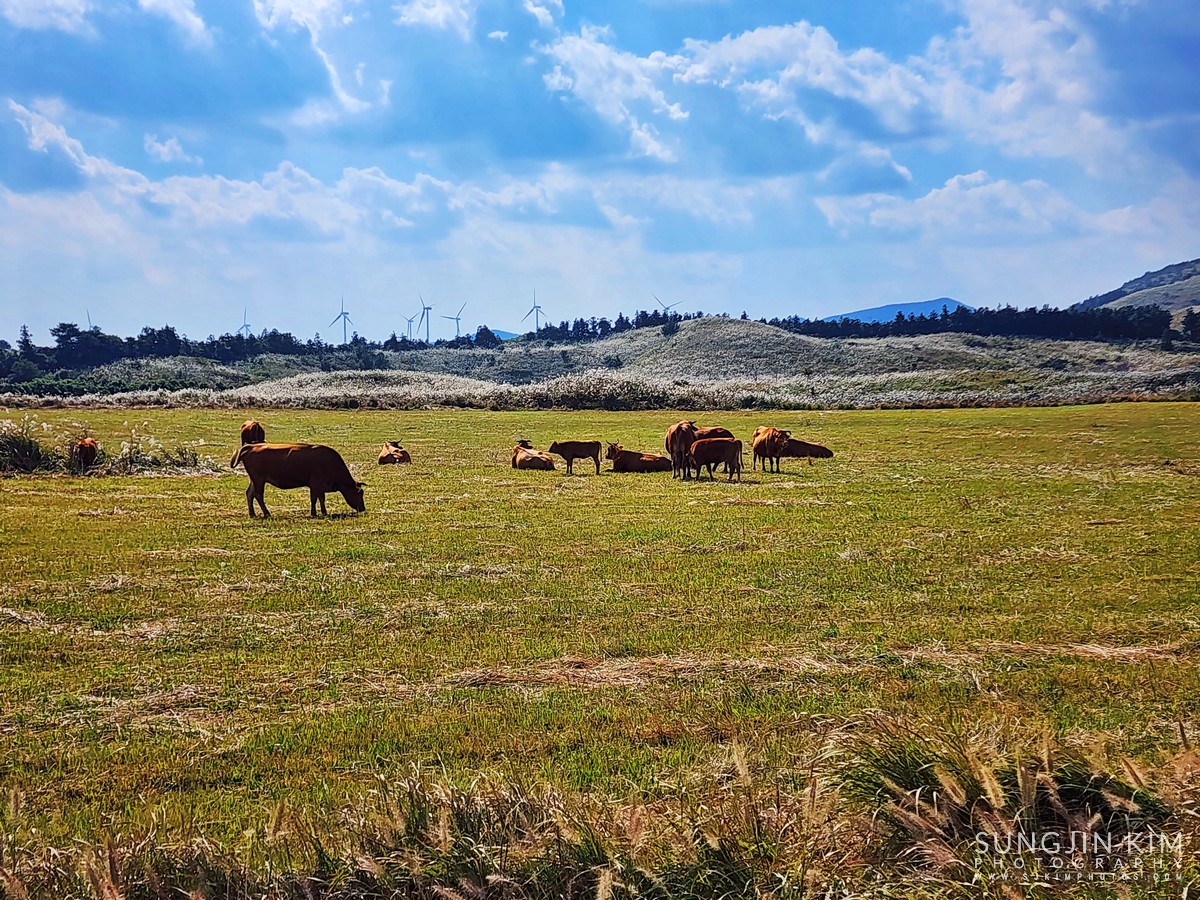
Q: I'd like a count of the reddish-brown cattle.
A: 12